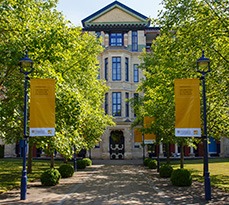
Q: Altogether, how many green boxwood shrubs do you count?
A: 8